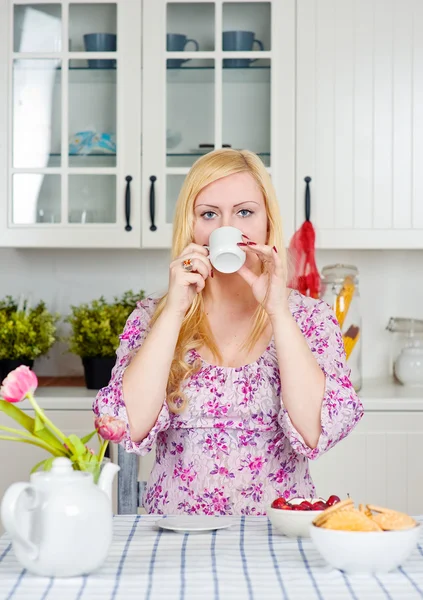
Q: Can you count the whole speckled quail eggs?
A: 0